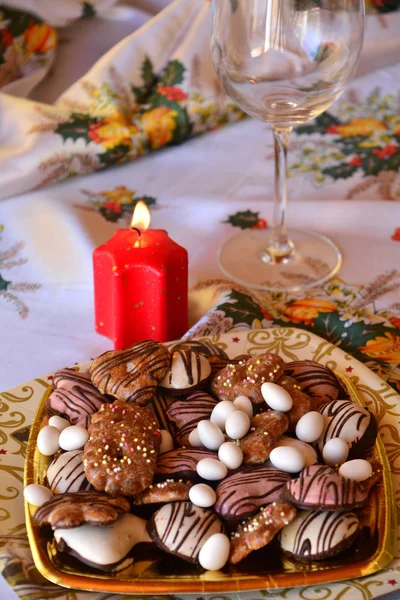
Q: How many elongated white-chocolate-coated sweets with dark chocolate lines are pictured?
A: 5